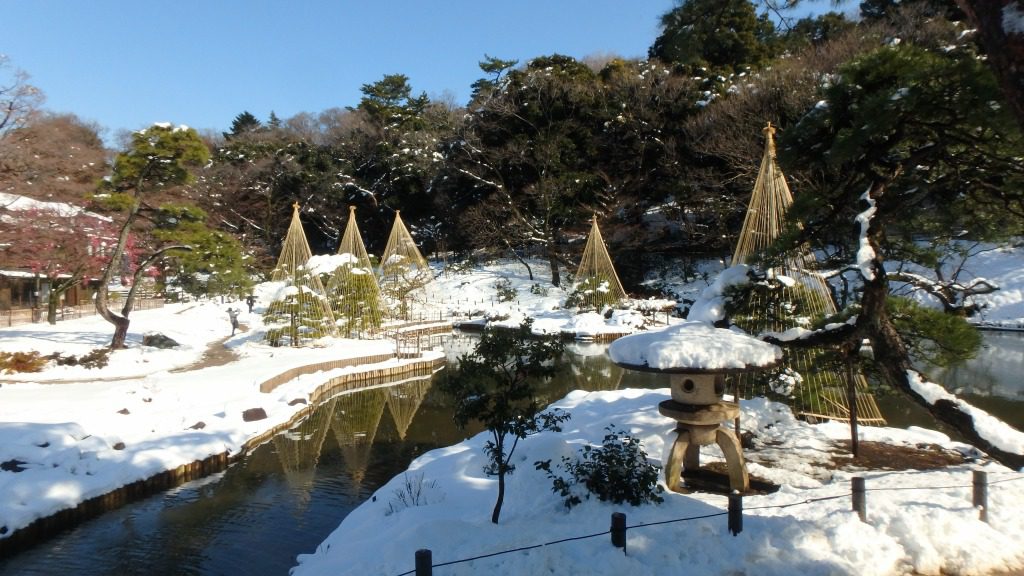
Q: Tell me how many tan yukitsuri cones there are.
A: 5